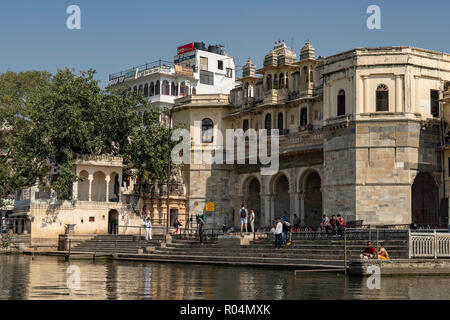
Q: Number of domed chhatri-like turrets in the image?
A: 3